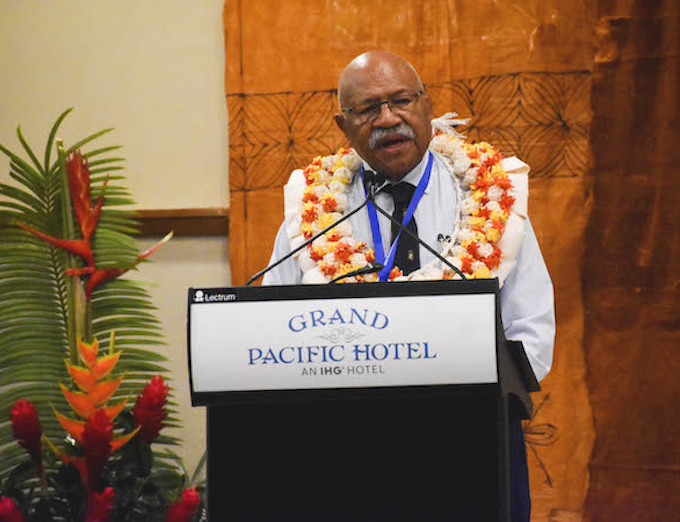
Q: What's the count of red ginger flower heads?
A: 6